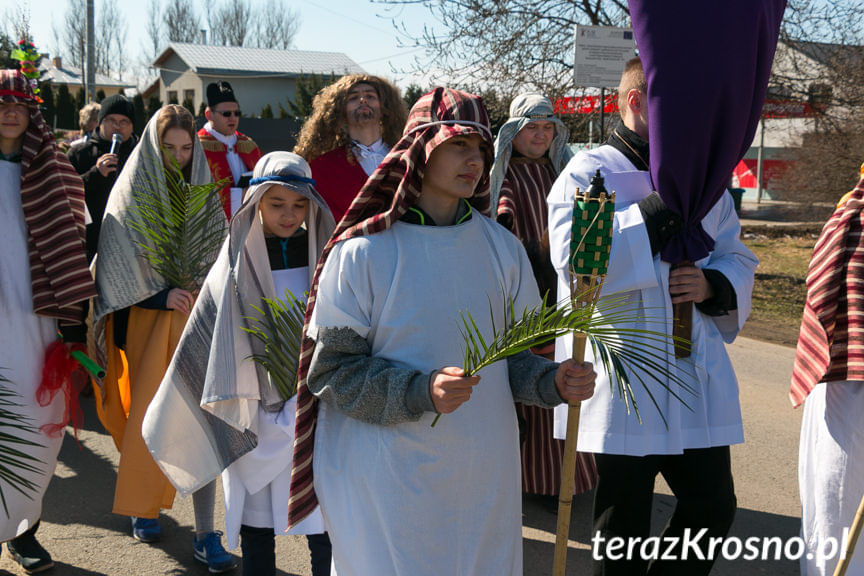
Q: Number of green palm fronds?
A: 4